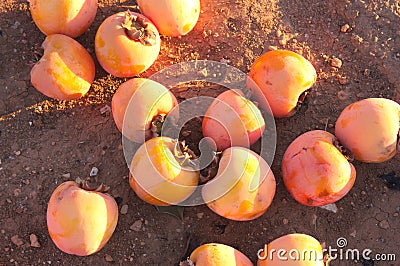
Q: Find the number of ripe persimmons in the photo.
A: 14